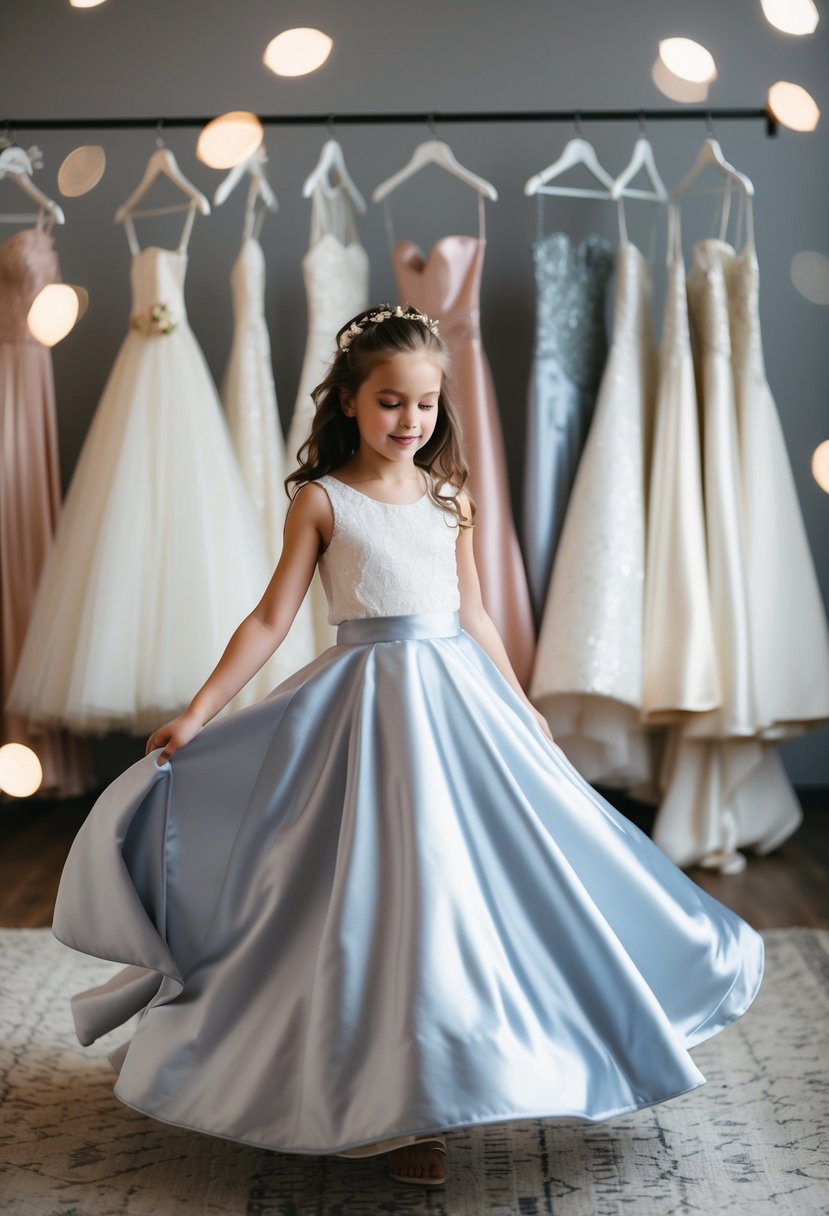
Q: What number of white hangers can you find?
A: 8